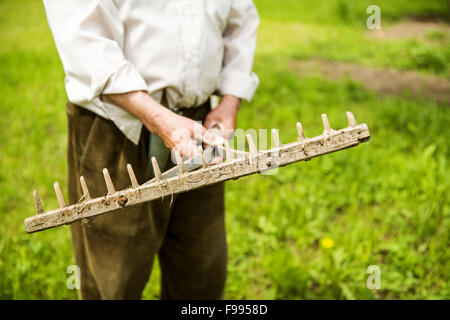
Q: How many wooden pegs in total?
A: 14